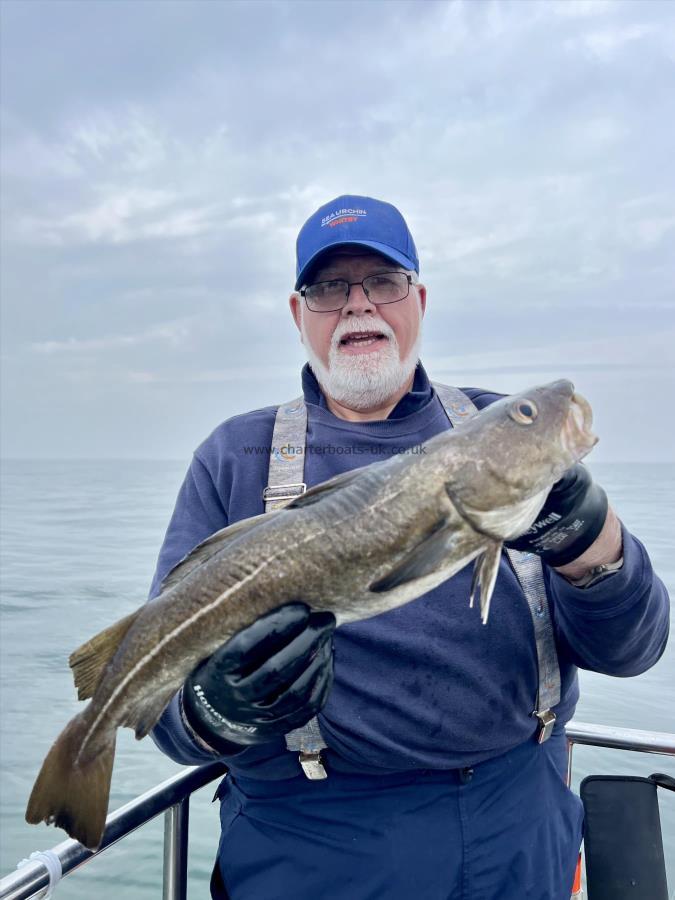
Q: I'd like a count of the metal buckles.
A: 3